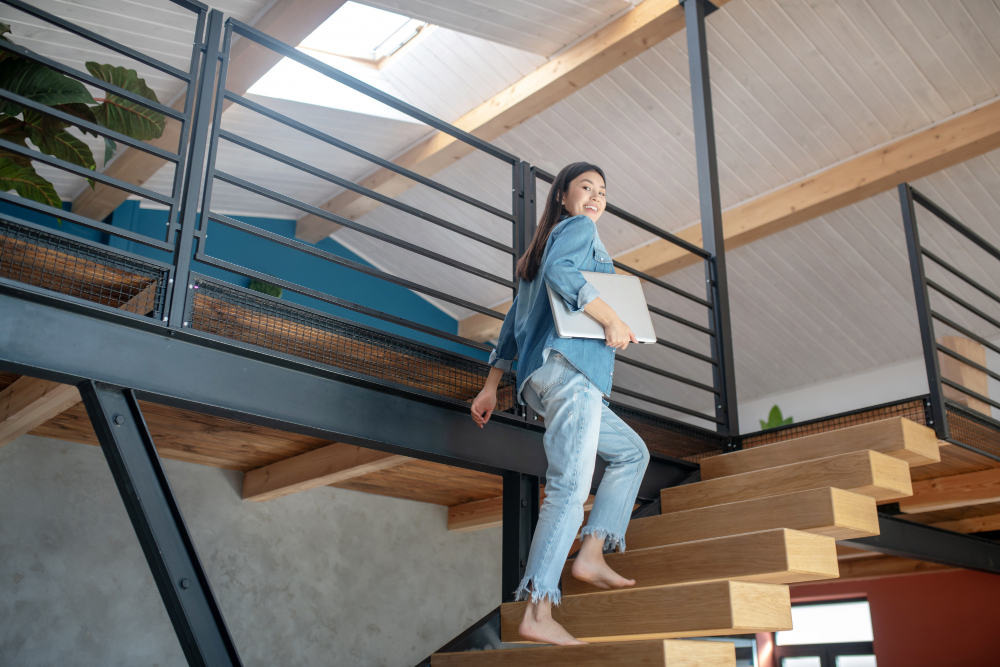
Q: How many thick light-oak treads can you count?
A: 6